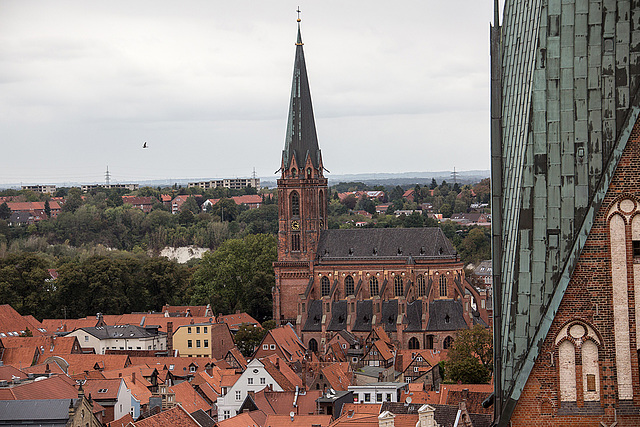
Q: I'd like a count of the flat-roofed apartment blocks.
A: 3